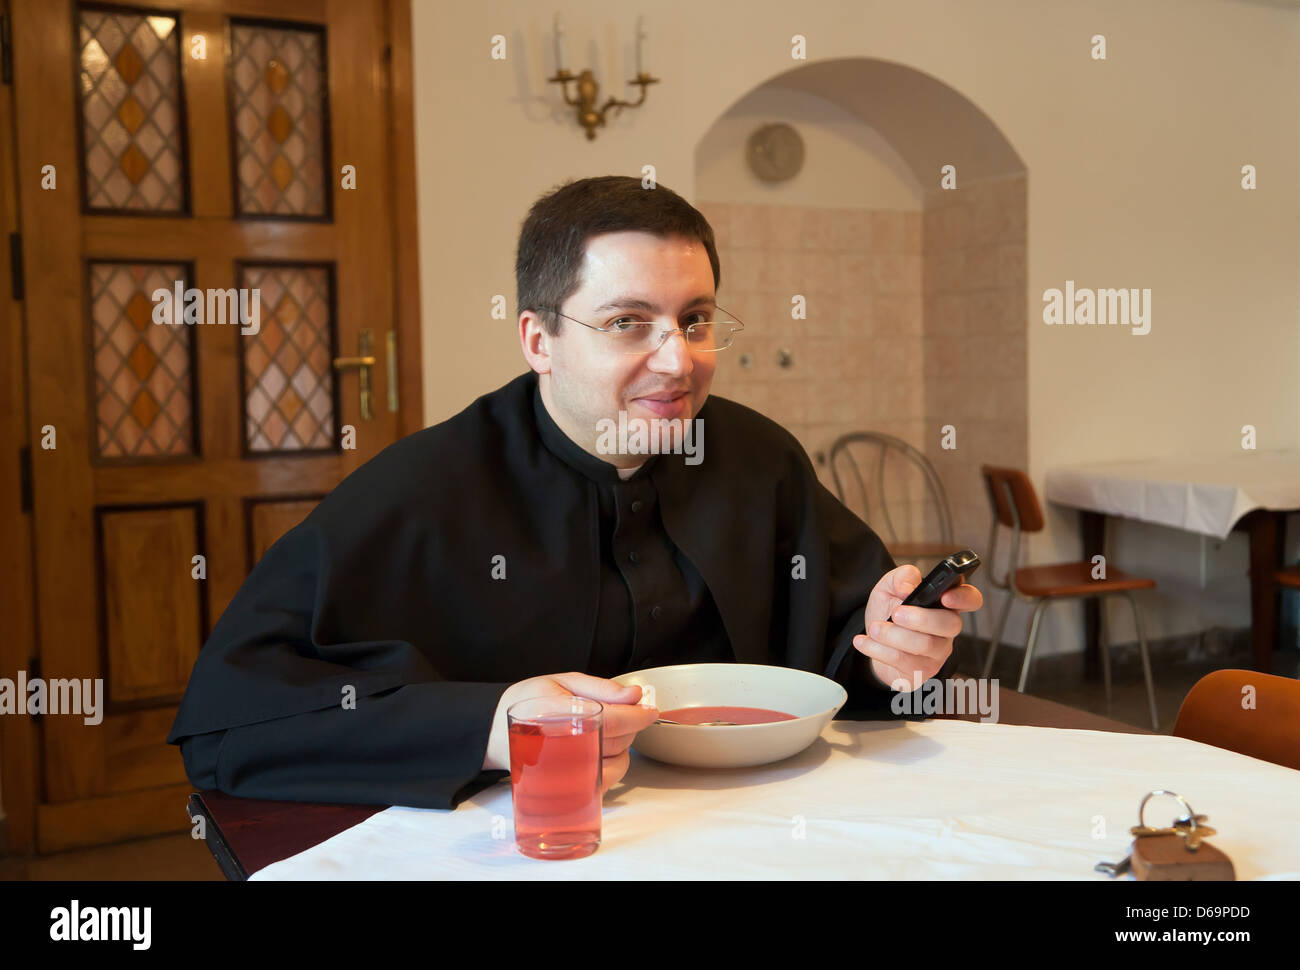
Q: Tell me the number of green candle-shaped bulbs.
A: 0